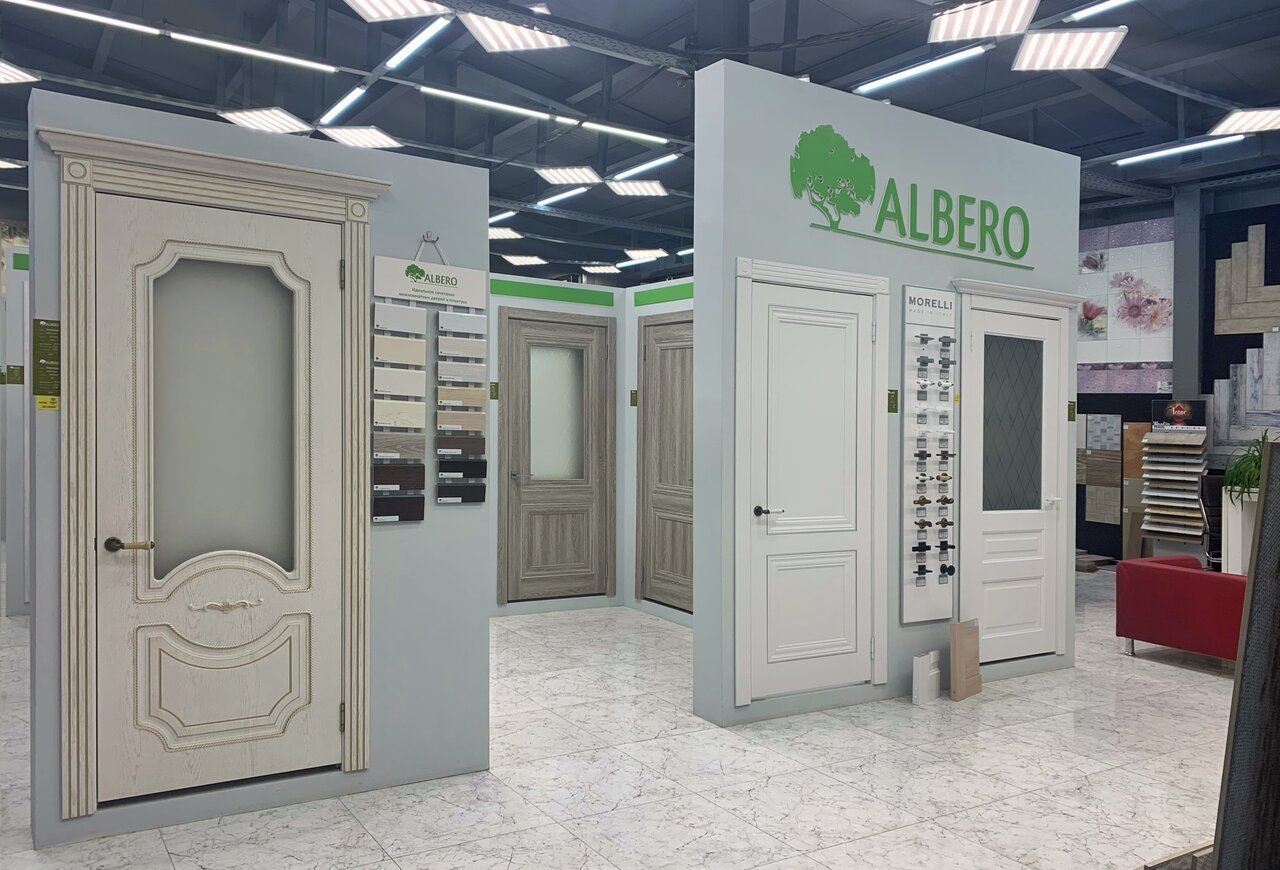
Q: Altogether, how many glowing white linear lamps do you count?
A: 14